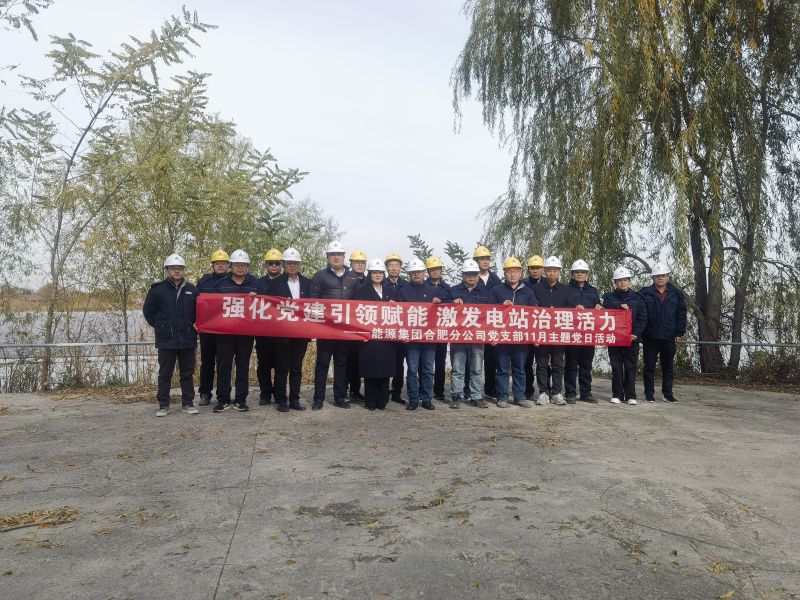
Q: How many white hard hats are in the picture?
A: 11